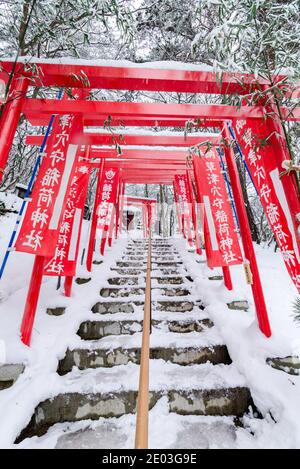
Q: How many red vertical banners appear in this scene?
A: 6